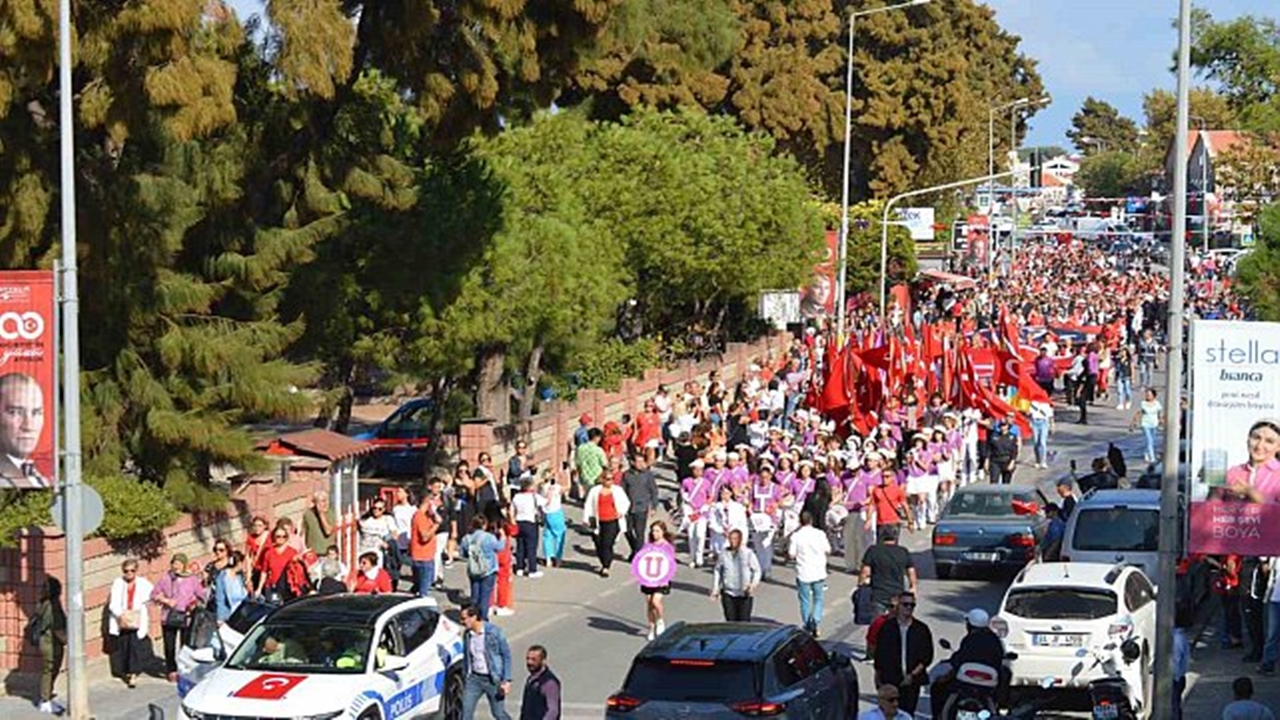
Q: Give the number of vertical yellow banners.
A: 0